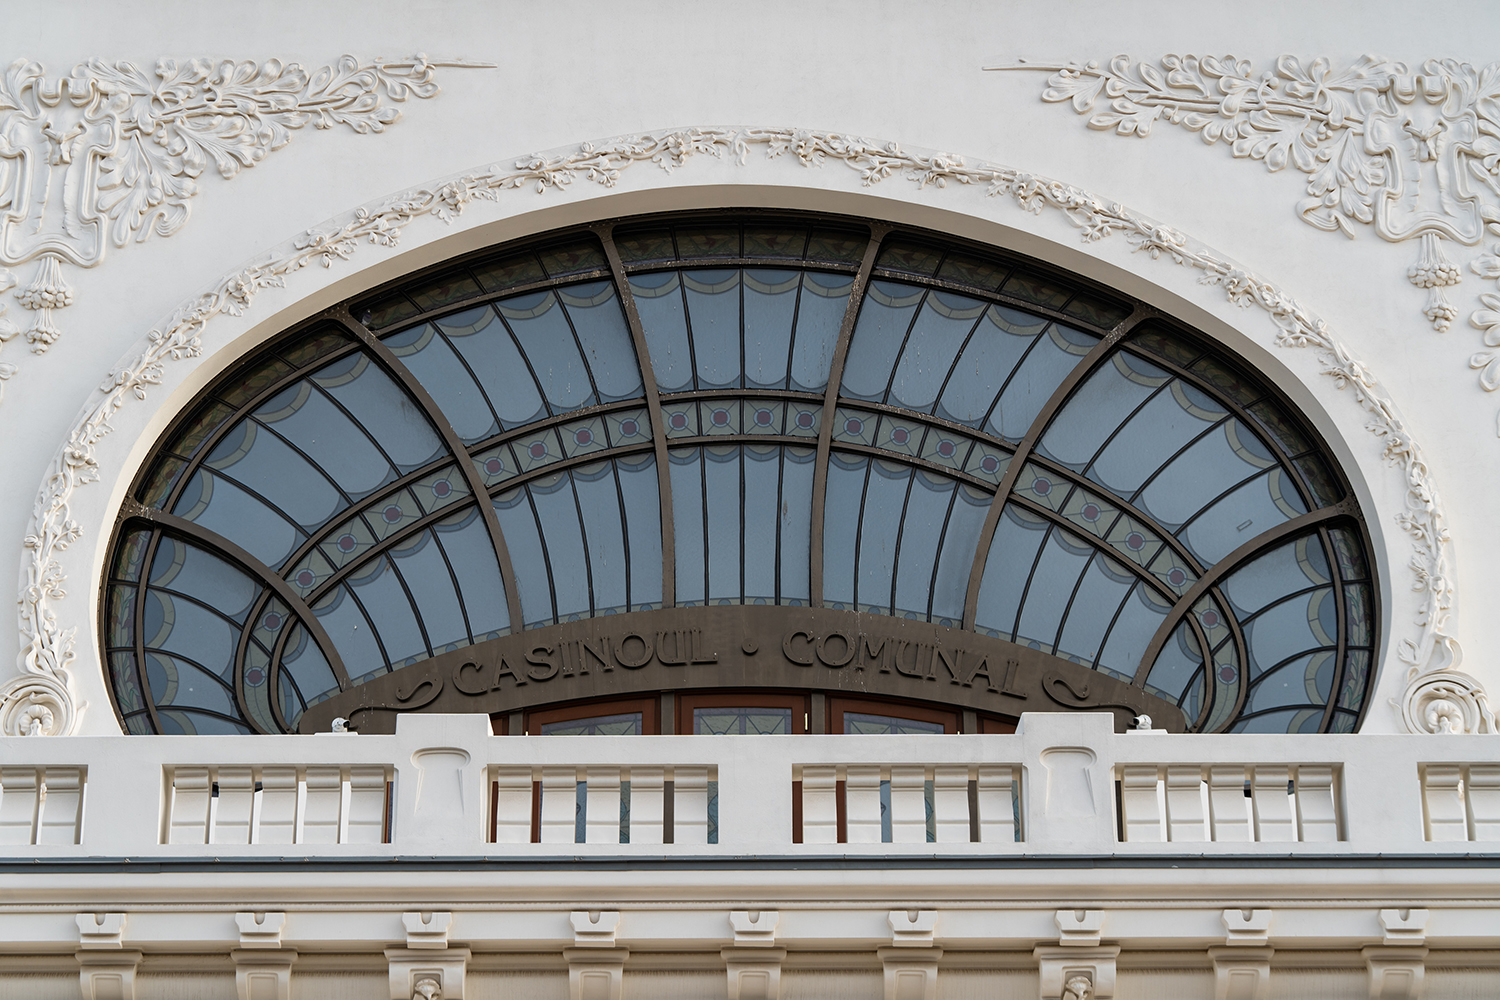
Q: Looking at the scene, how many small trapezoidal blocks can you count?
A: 9